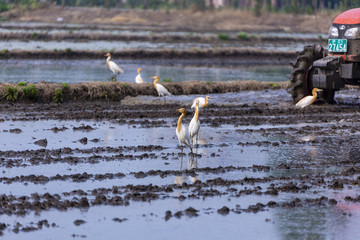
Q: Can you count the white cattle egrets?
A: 7